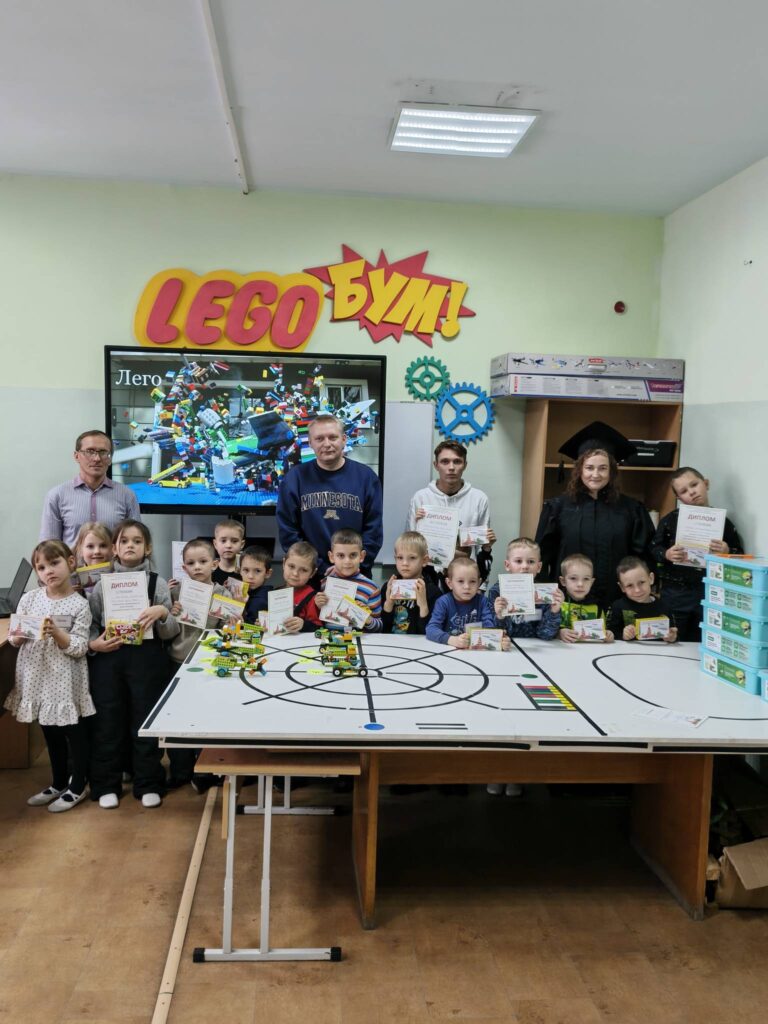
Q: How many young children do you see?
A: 14